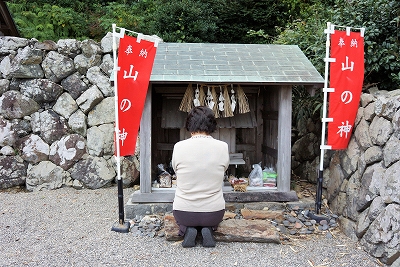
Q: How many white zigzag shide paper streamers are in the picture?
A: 4